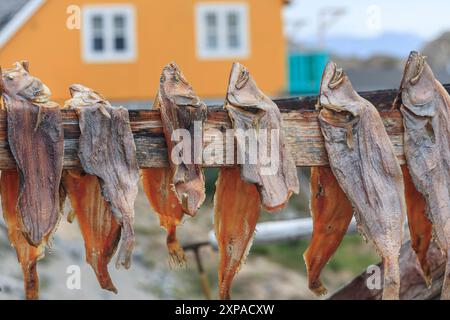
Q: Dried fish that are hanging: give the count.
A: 6